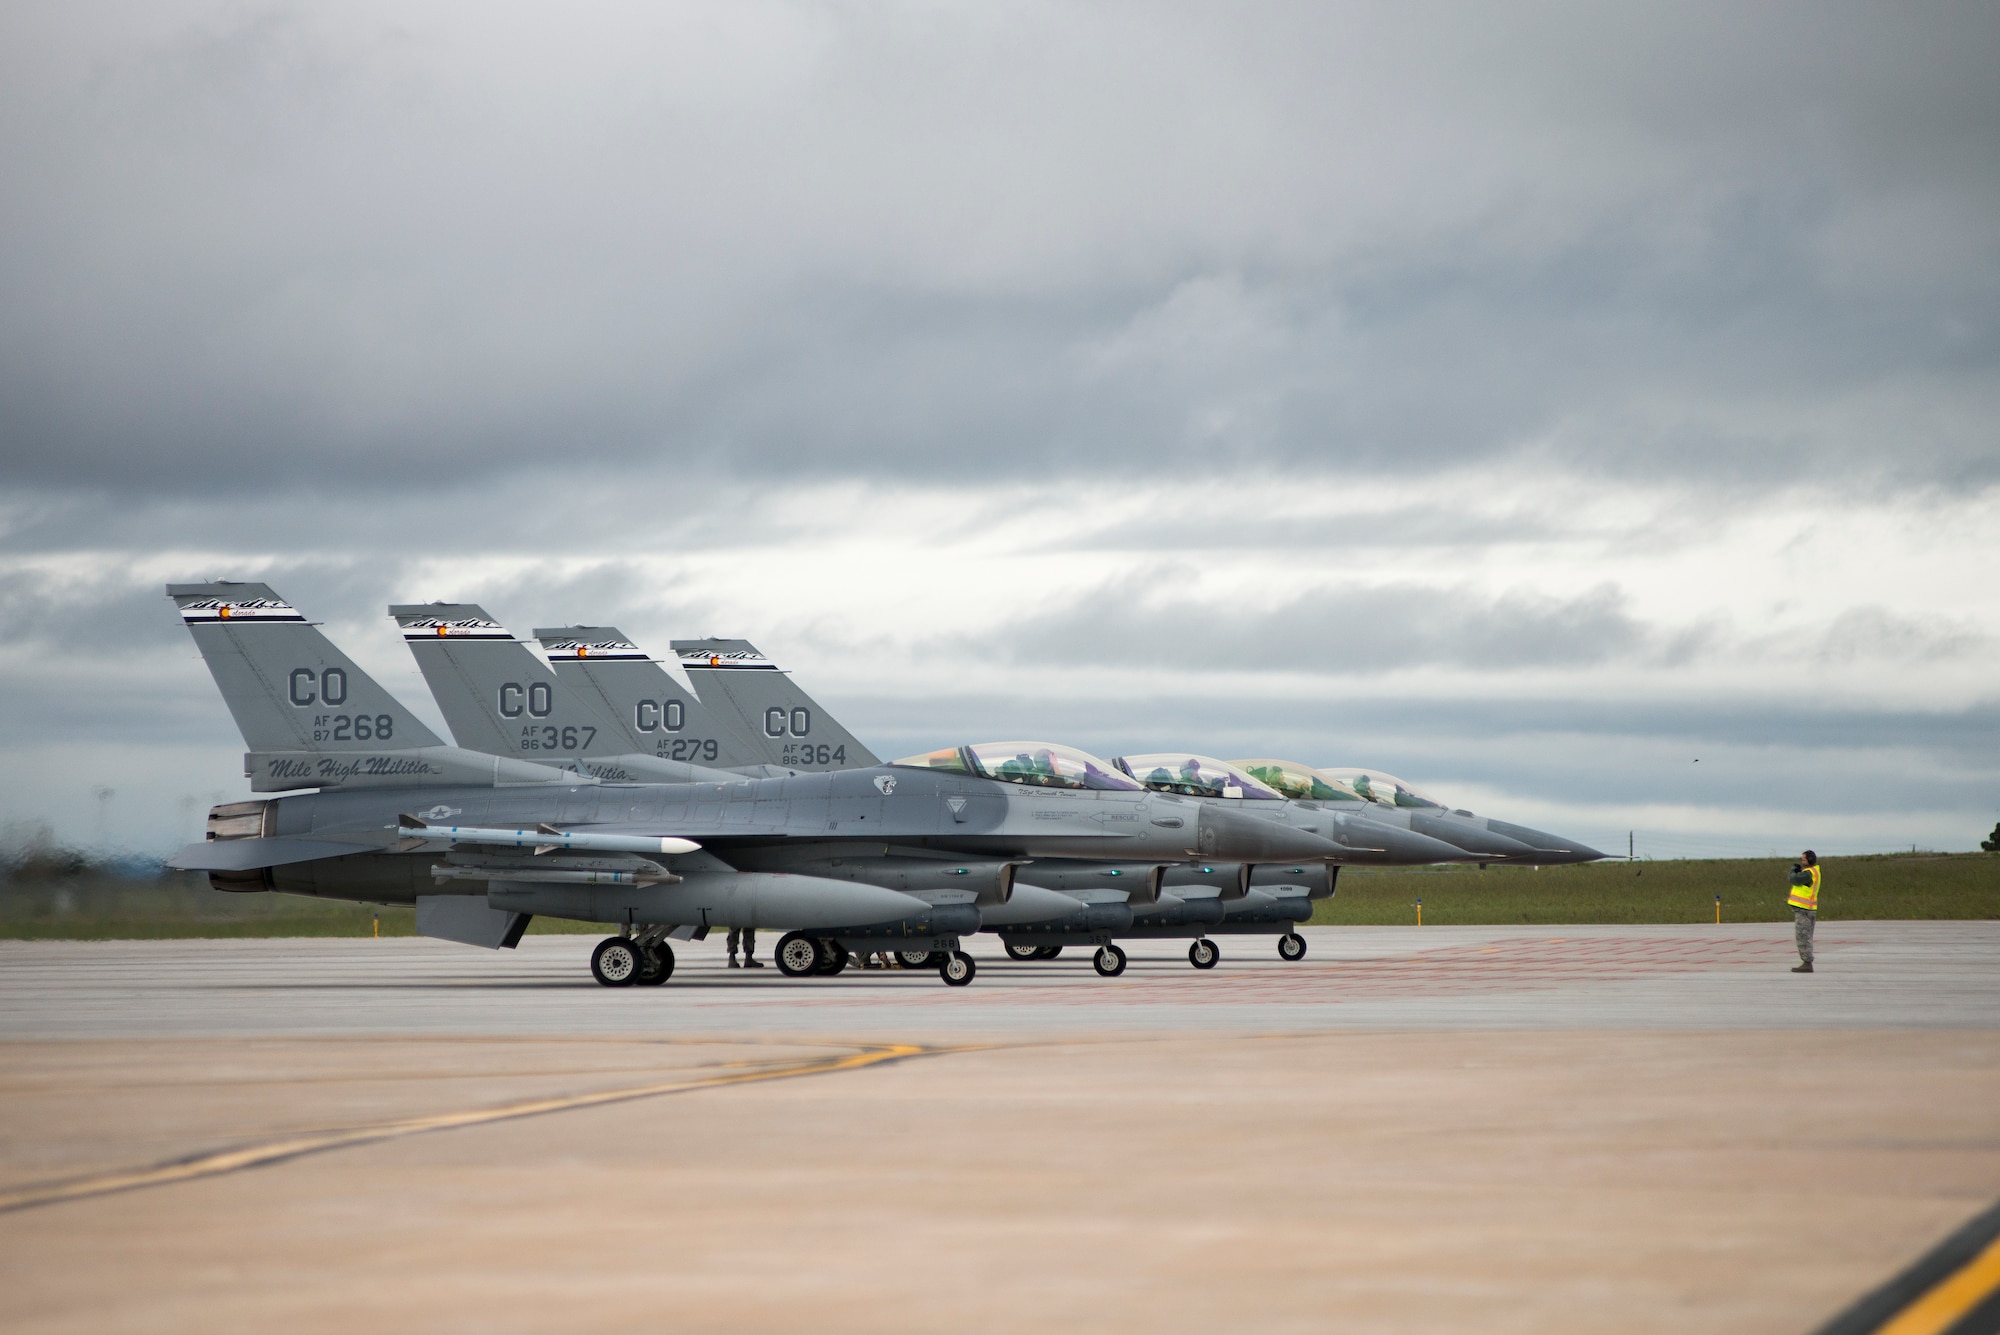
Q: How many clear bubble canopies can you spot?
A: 4